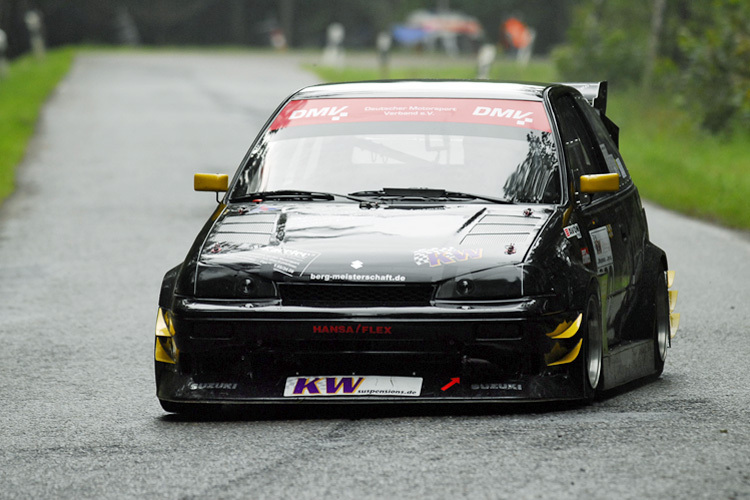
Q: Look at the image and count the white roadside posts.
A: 5